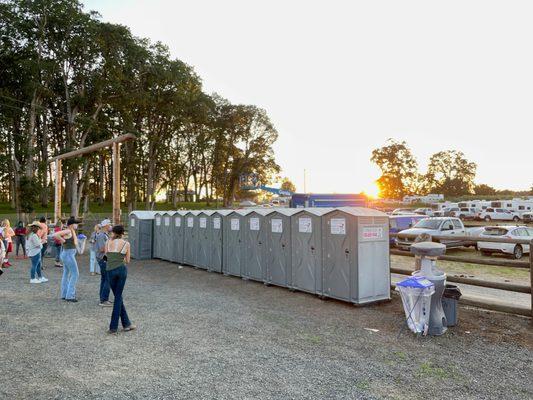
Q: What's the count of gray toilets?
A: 12